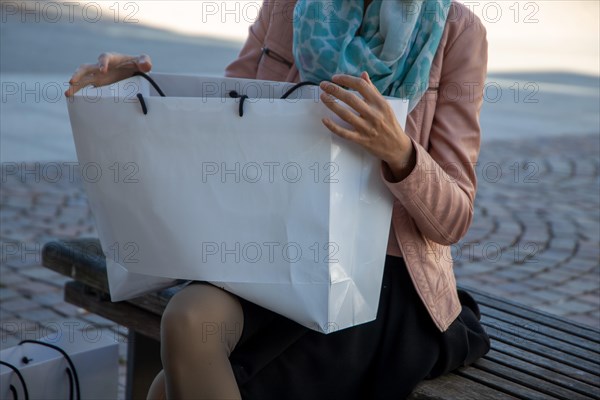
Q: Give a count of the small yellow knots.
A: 0